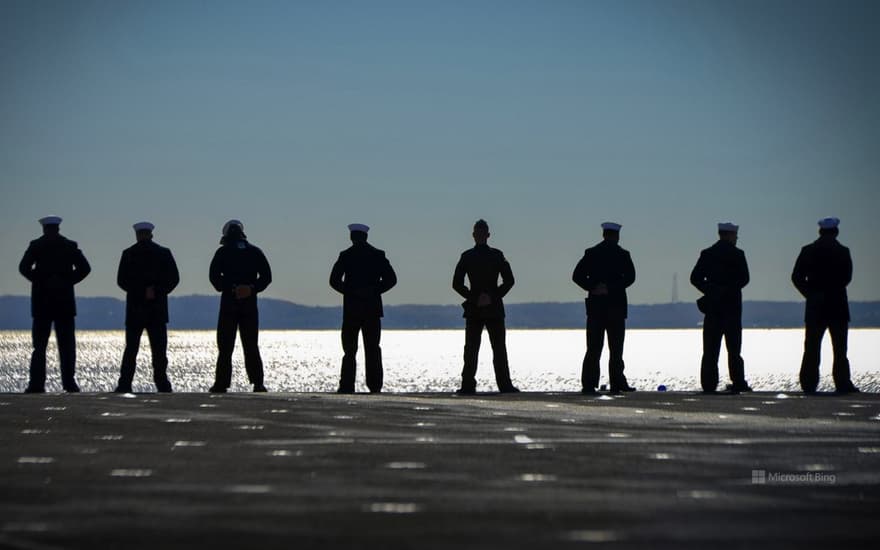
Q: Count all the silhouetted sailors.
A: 8